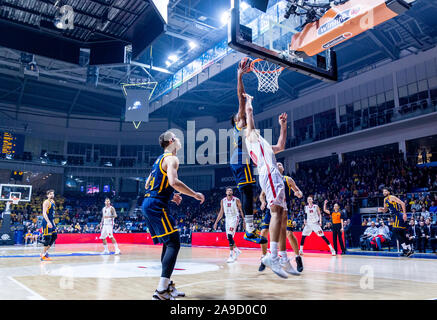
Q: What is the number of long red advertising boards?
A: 2